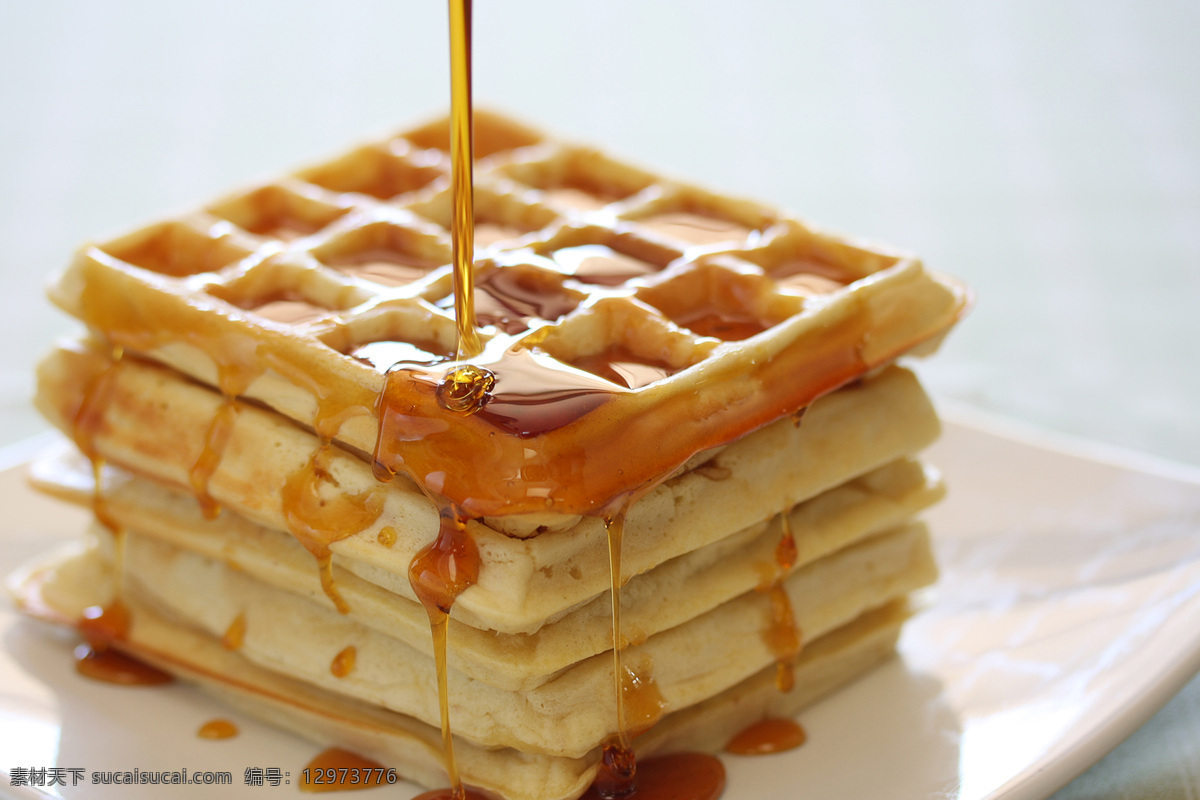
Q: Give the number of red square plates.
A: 0